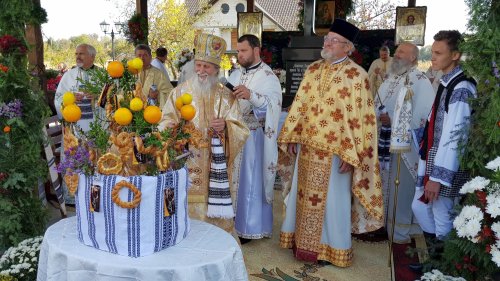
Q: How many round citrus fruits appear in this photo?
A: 11